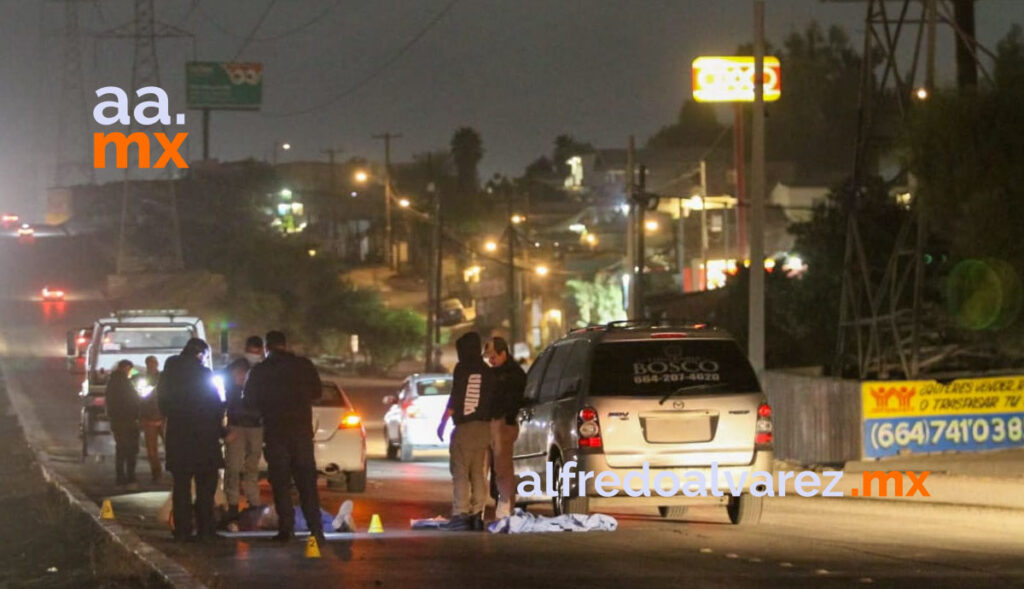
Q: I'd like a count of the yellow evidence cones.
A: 3